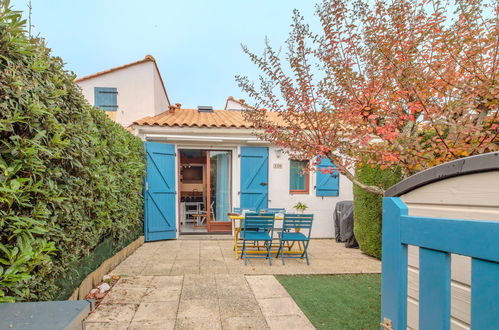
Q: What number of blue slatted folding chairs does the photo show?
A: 4